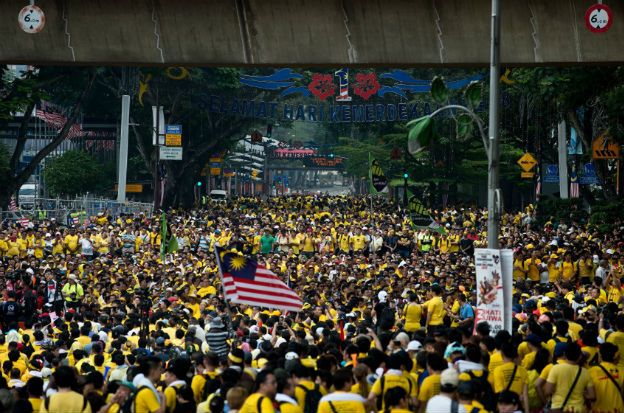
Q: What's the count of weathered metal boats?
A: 0